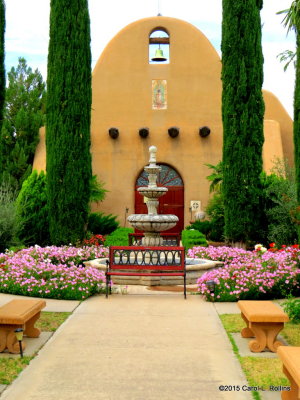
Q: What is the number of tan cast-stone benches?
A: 3